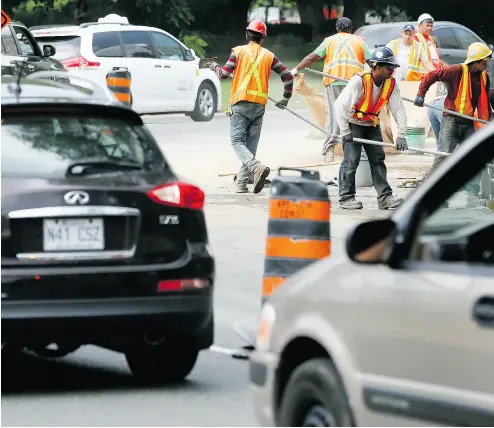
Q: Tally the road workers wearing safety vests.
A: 6